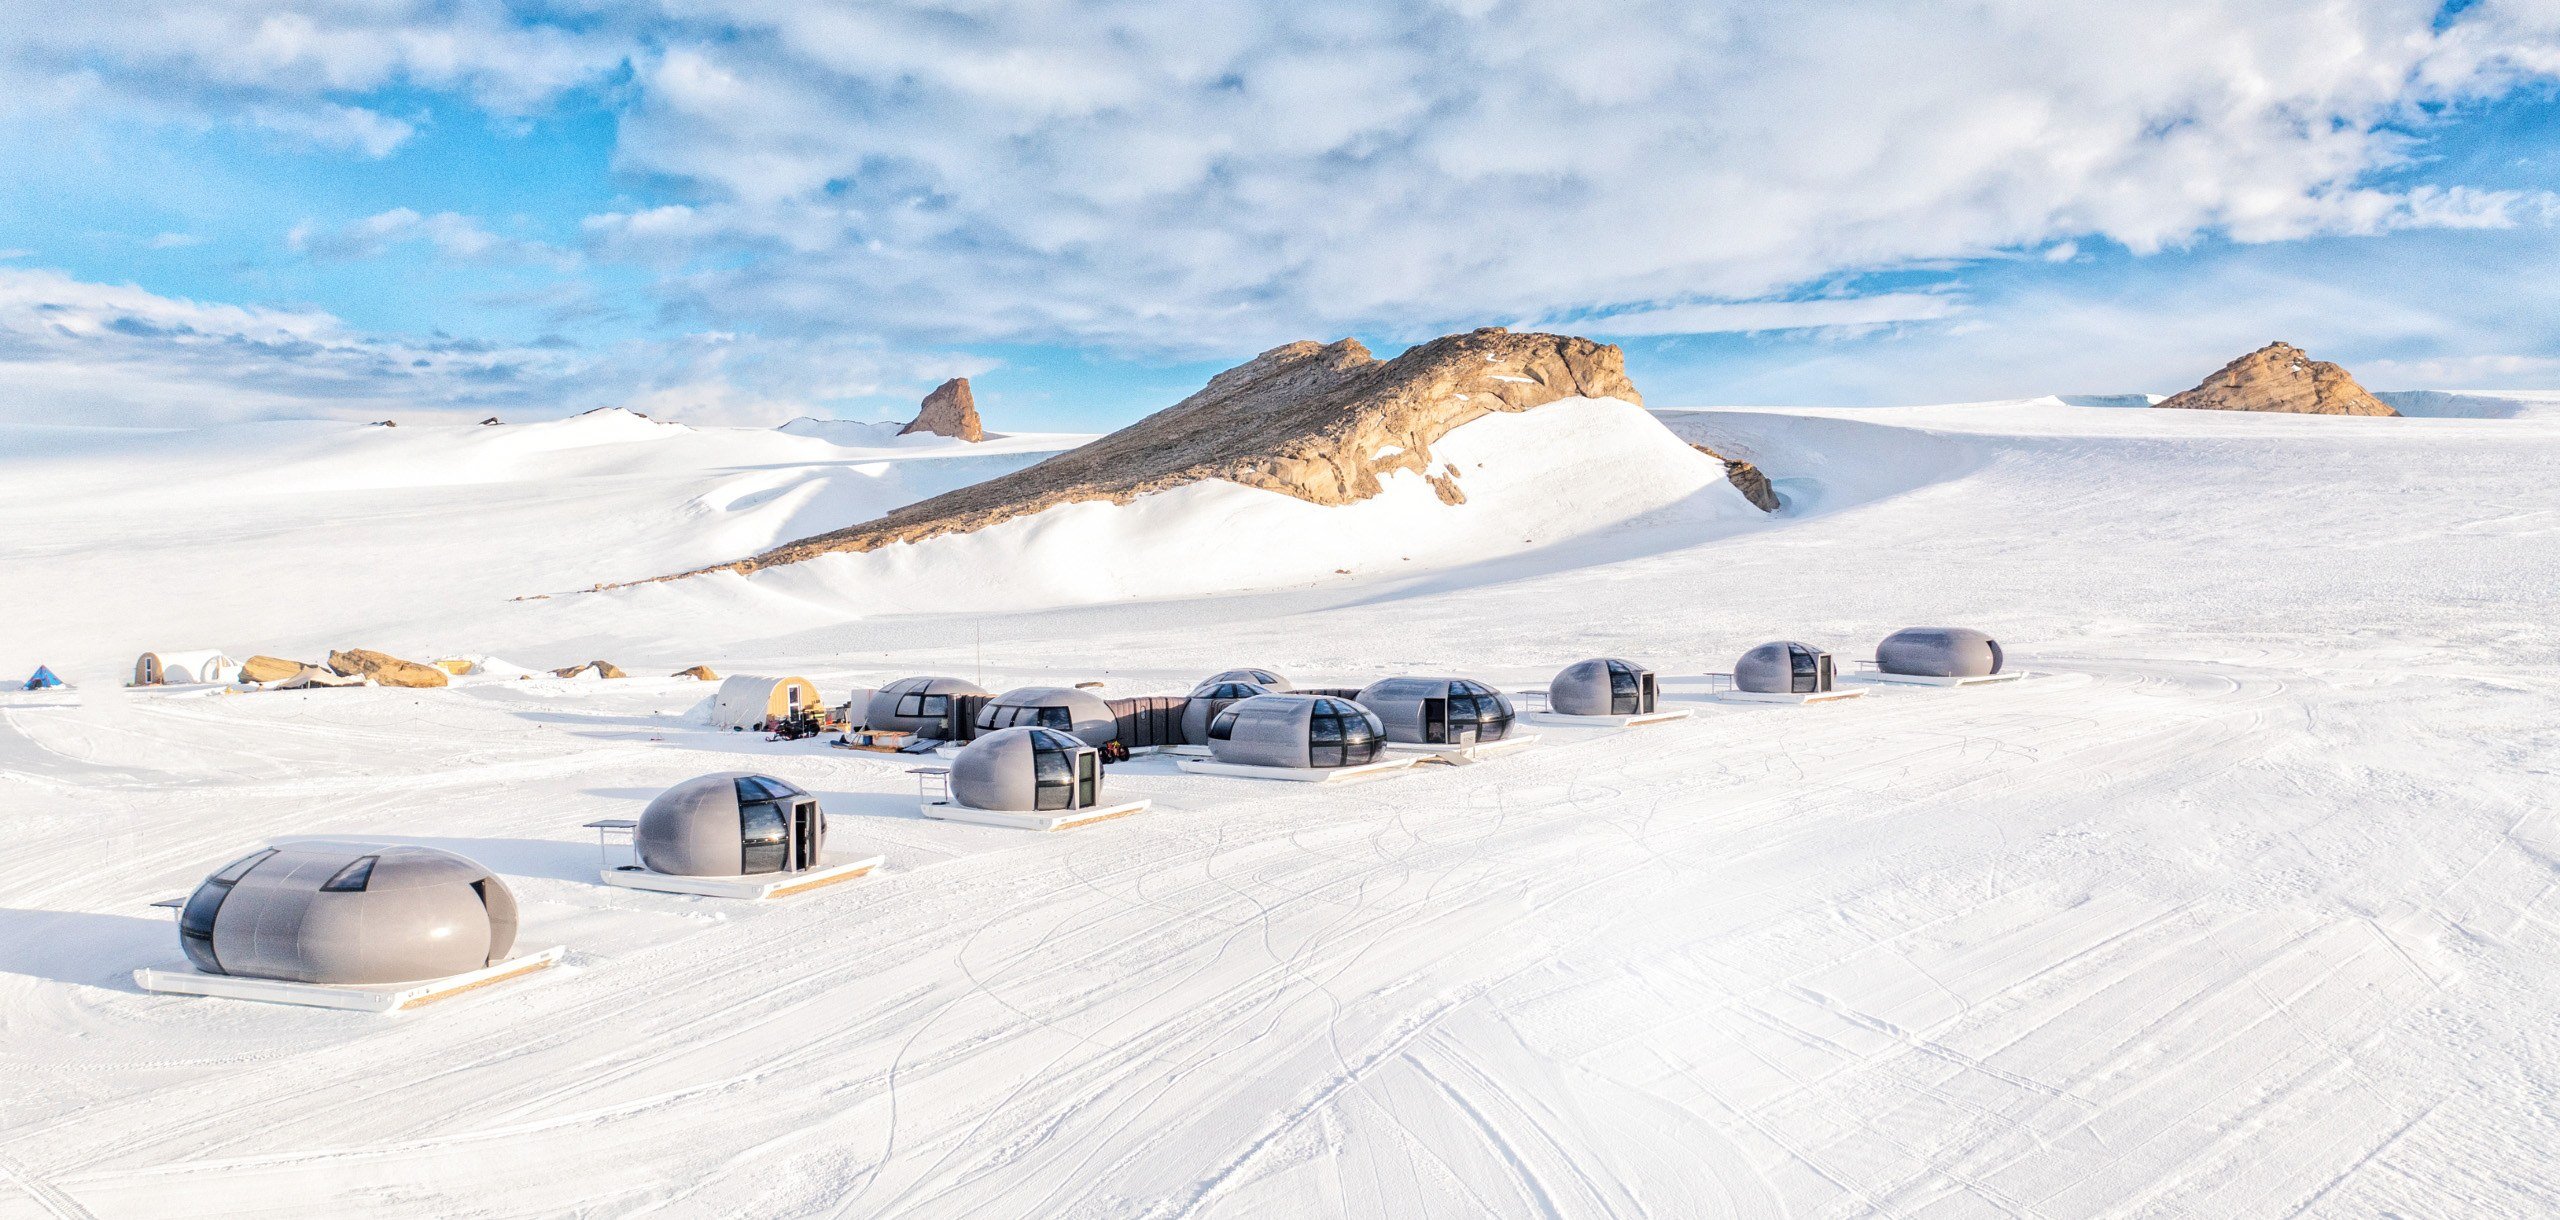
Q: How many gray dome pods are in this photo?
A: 12